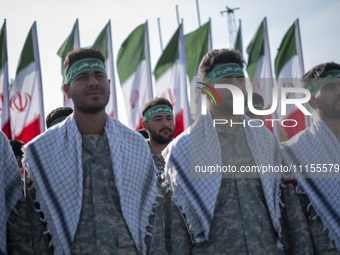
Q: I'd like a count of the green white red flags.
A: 10